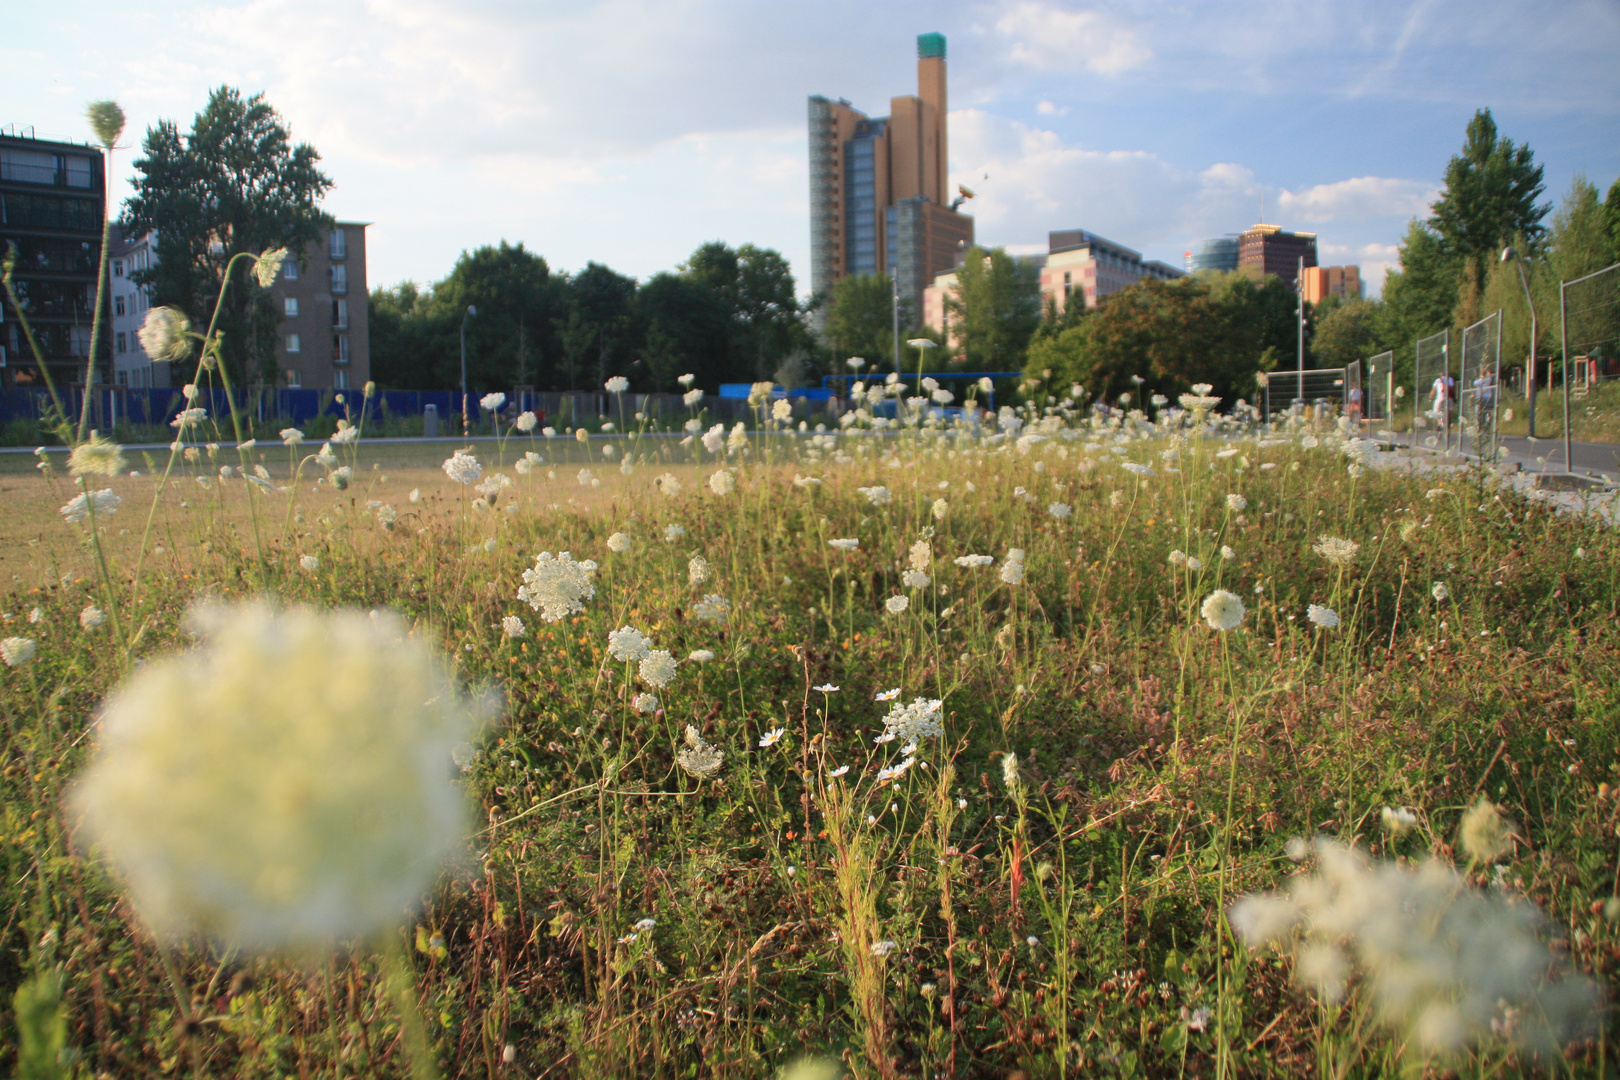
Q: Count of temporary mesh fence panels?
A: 6